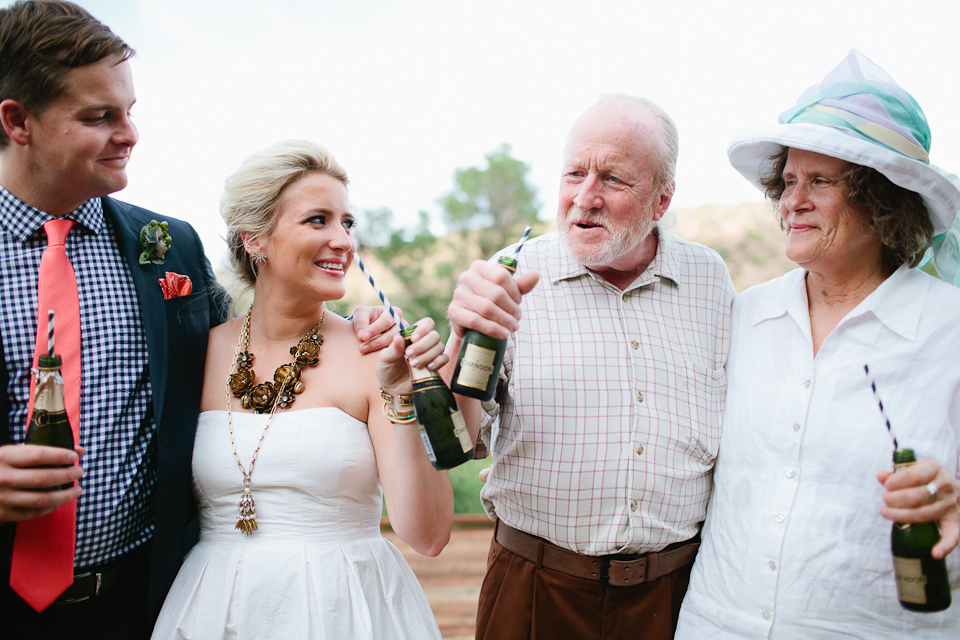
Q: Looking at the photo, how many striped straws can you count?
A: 4